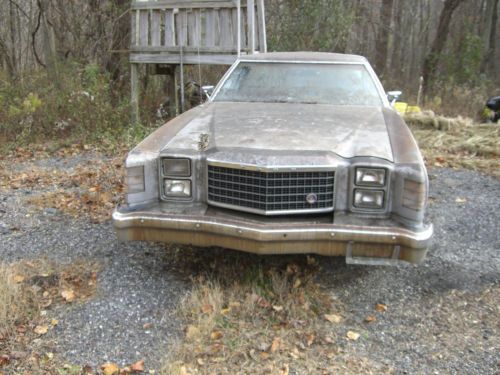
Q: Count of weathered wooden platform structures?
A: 1